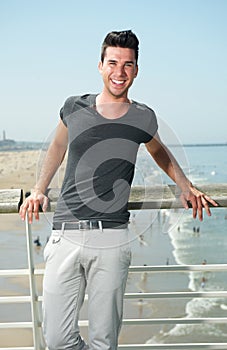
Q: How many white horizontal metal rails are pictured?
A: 4